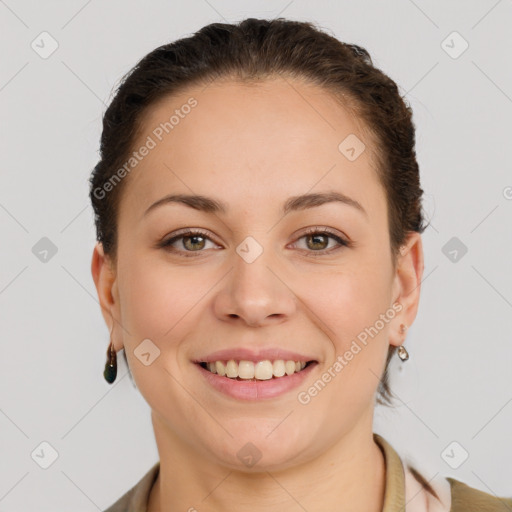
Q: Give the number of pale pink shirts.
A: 0